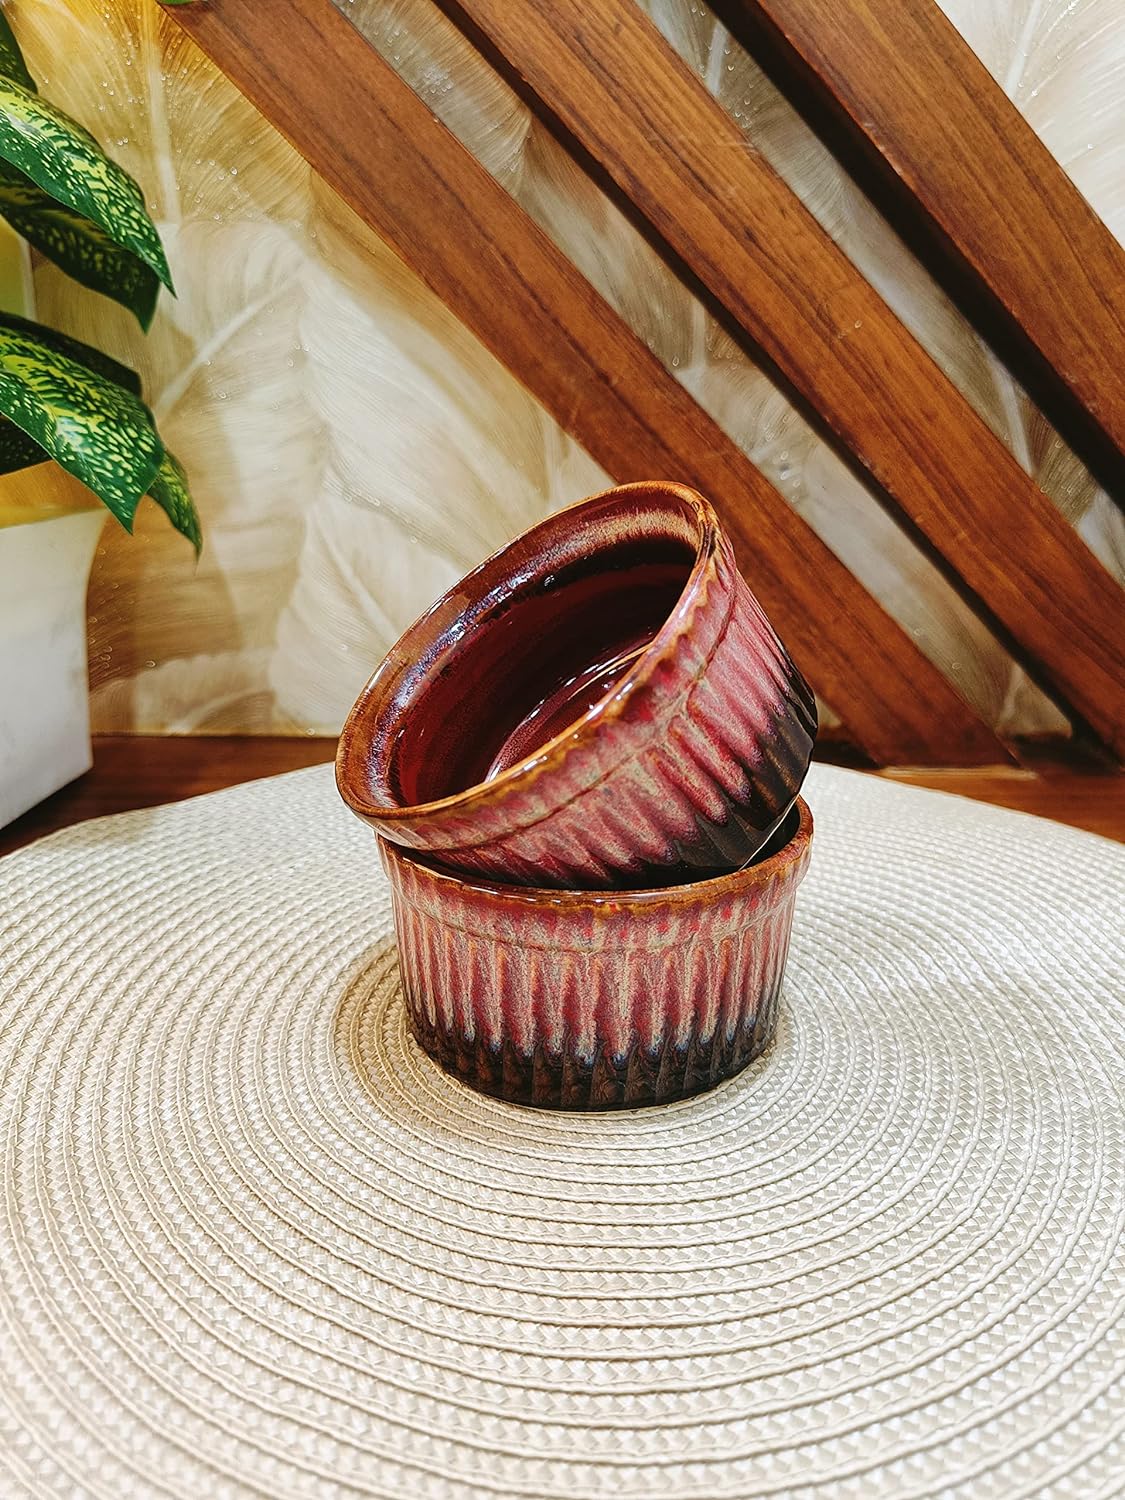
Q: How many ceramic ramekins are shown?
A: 2